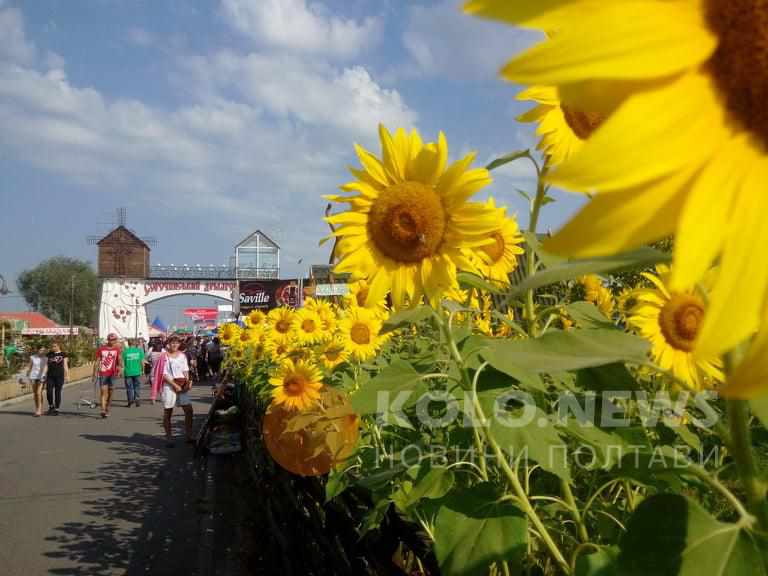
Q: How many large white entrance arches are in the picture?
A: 1